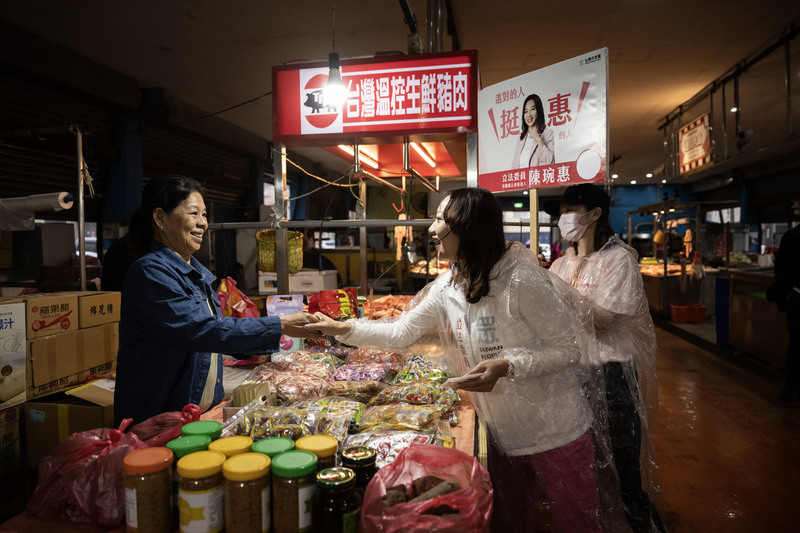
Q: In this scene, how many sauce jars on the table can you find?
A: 11